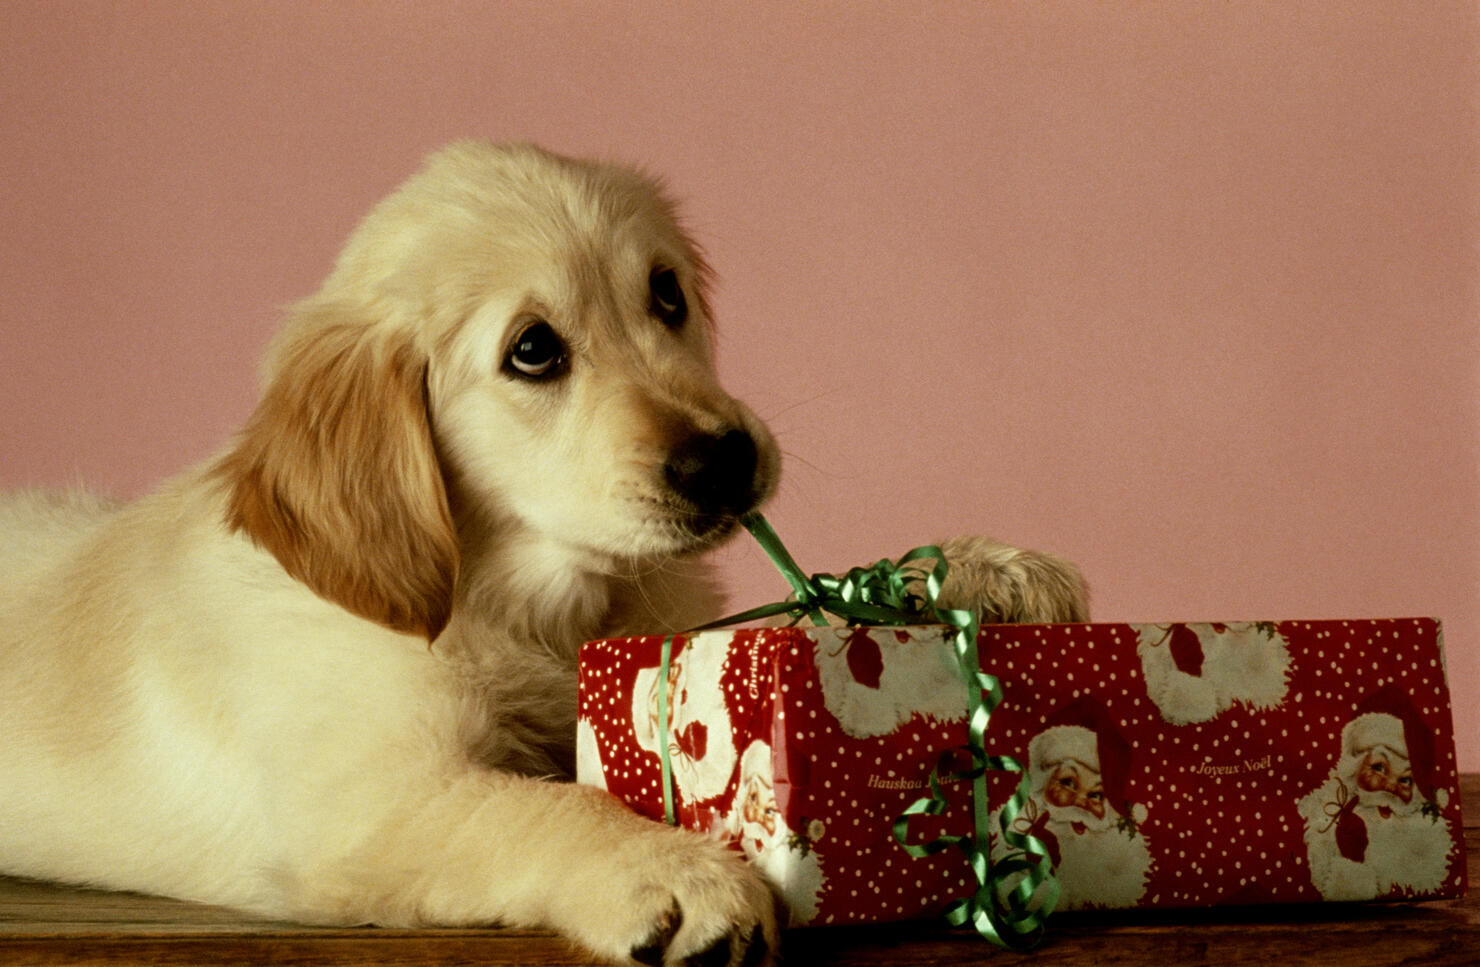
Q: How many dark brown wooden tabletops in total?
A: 1